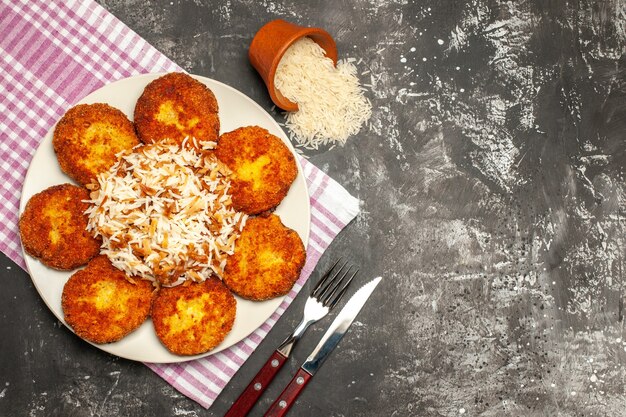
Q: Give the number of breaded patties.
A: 7